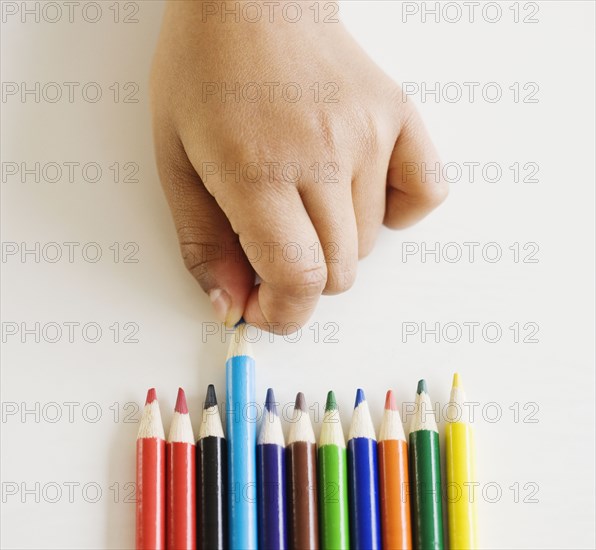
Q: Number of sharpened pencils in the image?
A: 11